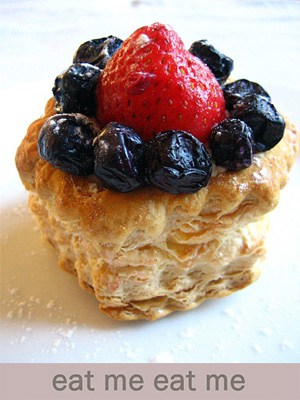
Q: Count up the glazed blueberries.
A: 9